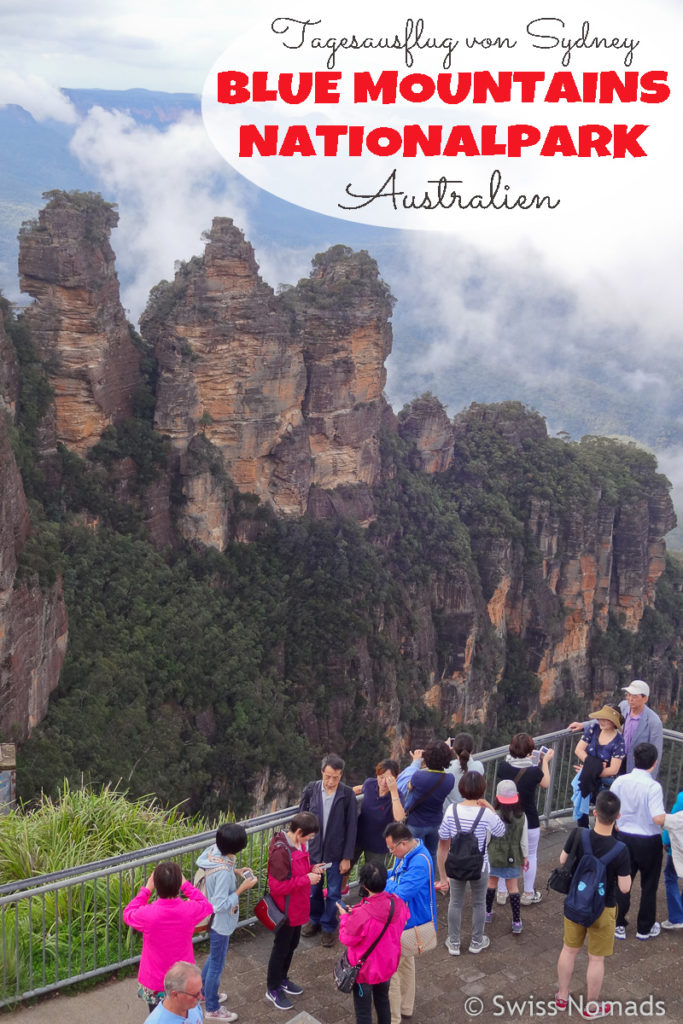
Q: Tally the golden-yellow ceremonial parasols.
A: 0